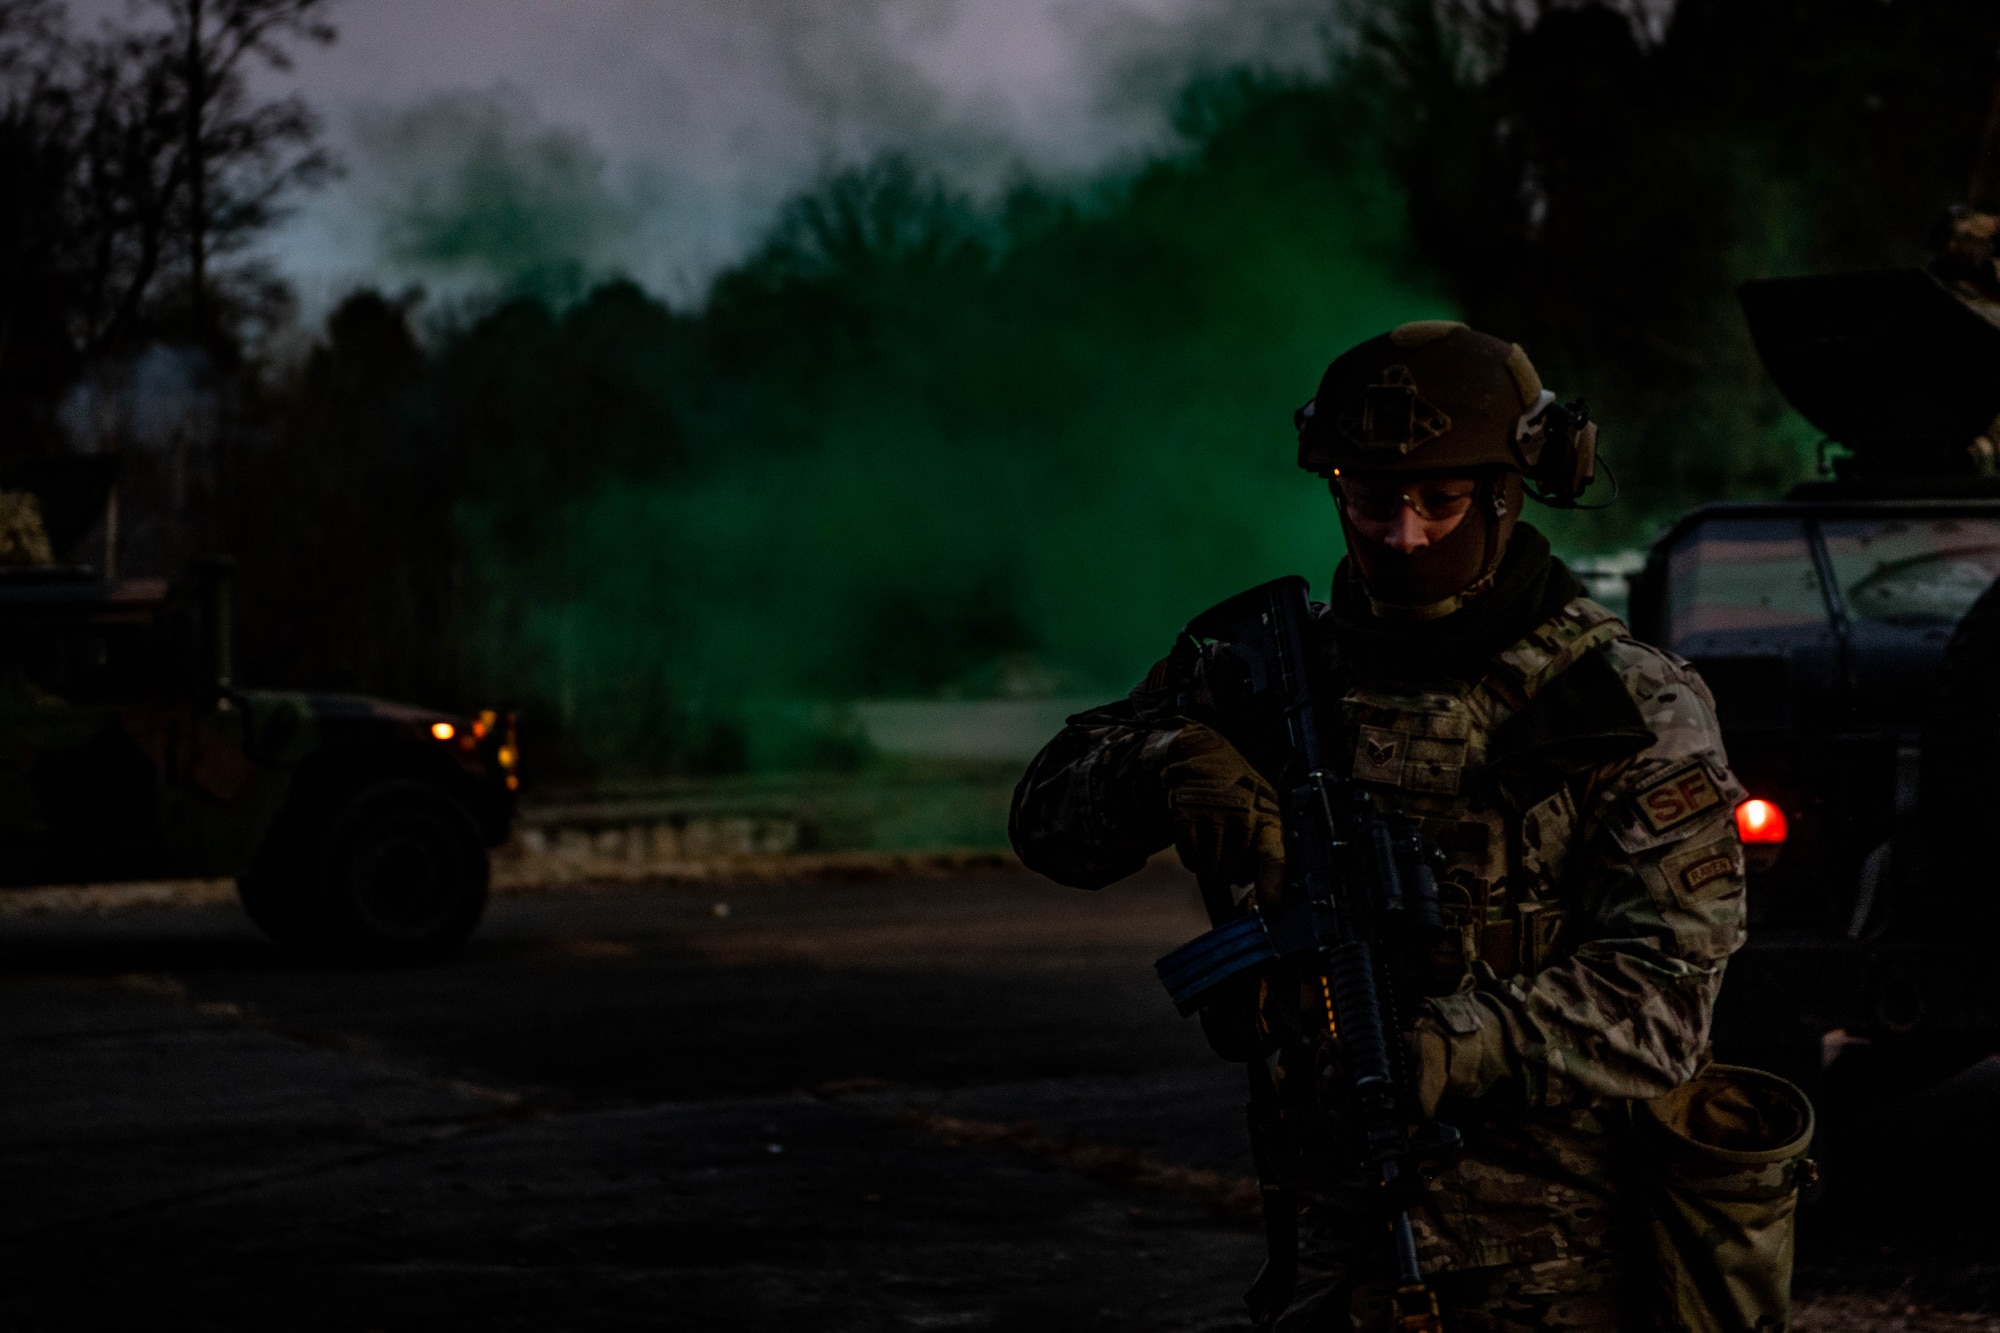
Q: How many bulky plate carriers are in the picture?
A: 1